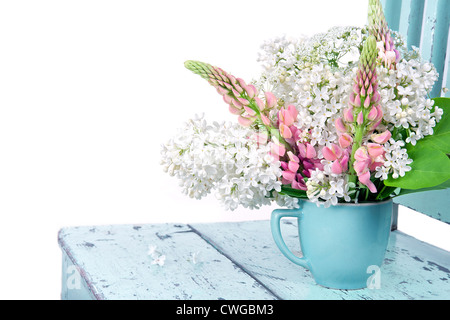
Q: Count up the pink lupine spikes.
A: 3